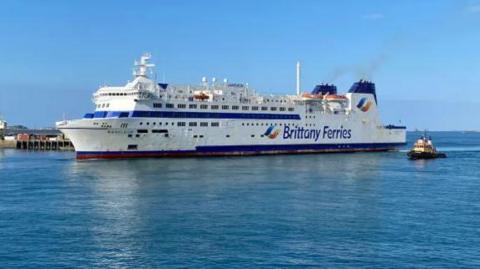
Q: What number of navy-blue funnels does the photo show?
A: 2